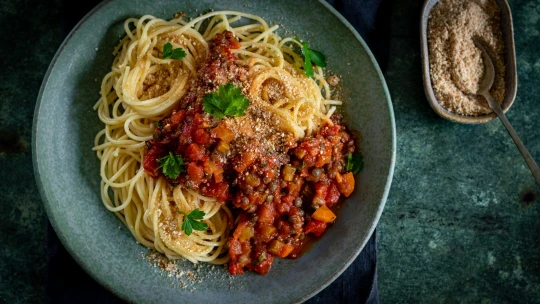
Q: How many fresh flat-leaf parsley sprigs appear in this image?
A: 6